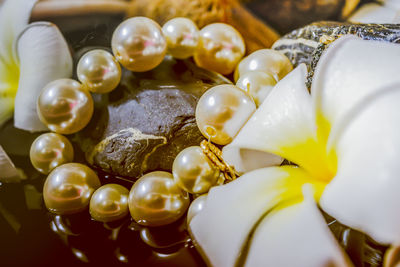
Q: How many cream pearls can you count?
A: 14